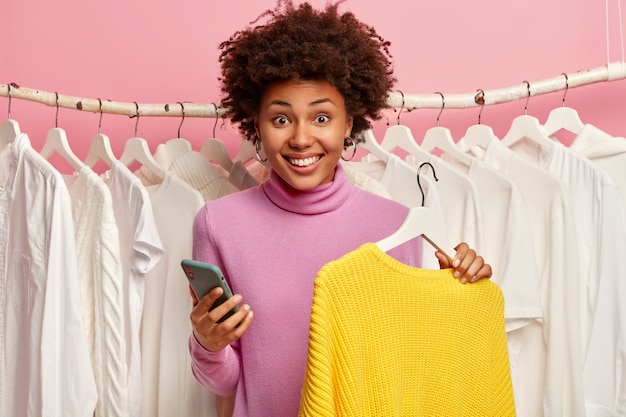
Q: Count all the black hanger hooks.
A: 12